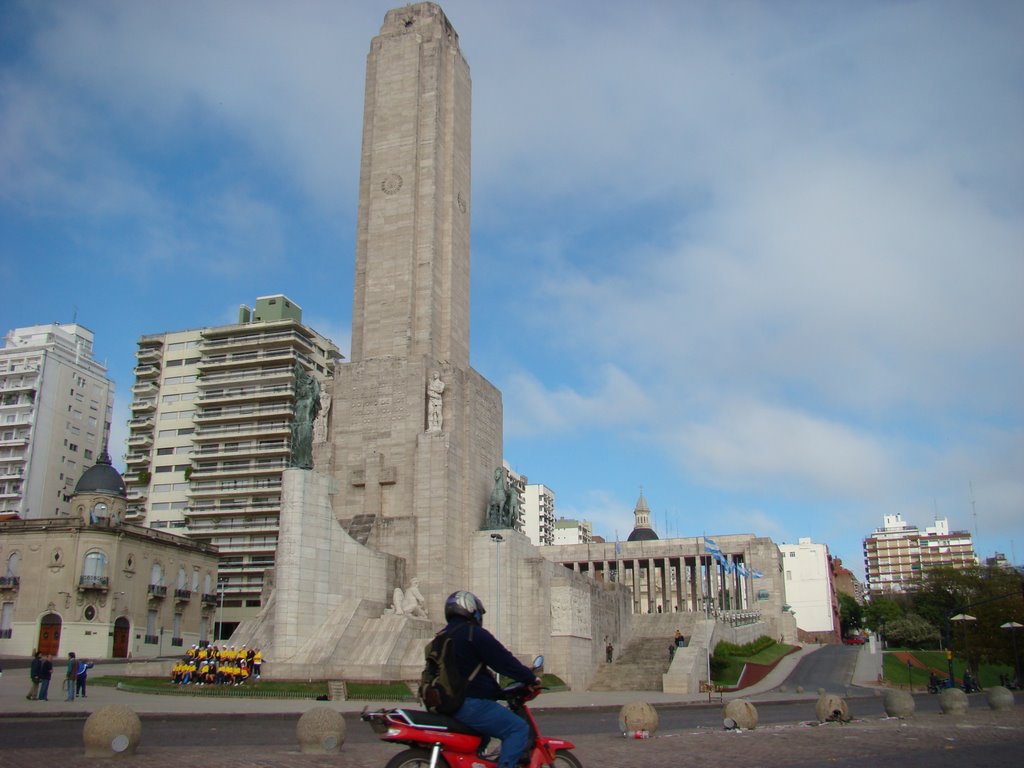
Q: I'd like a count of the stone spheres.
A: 8